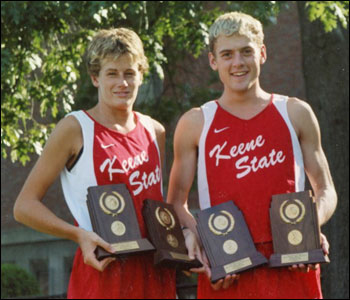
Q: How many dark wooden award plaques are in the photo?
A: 4